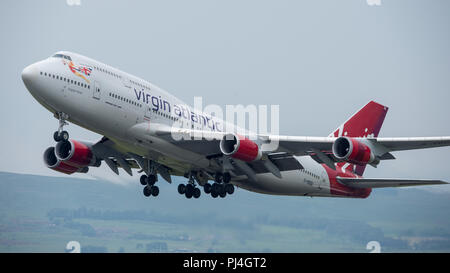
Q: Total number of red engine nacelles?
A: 4